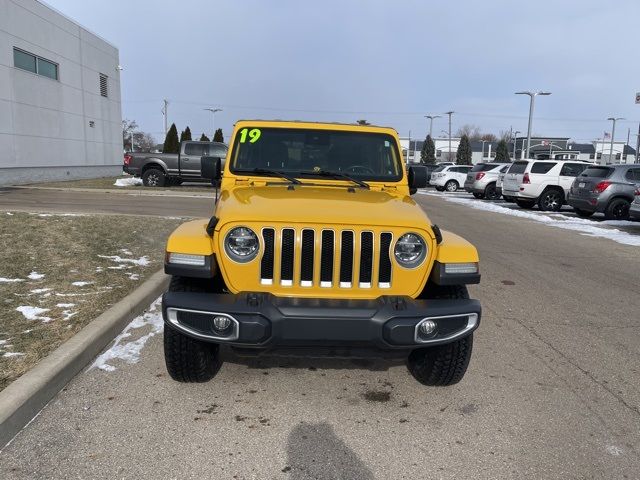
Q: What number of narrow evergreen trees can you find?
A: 7